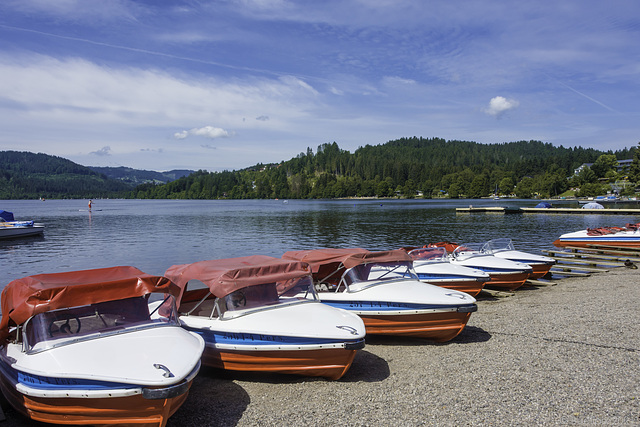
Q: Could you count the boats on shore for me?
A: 7